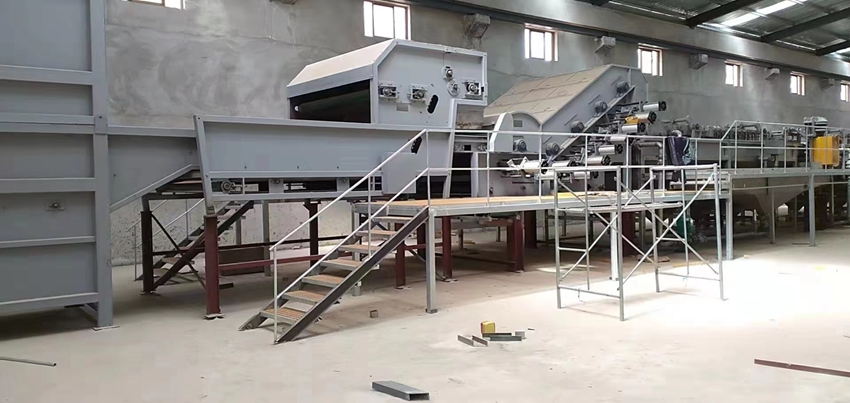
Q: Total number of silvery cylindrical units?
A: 10